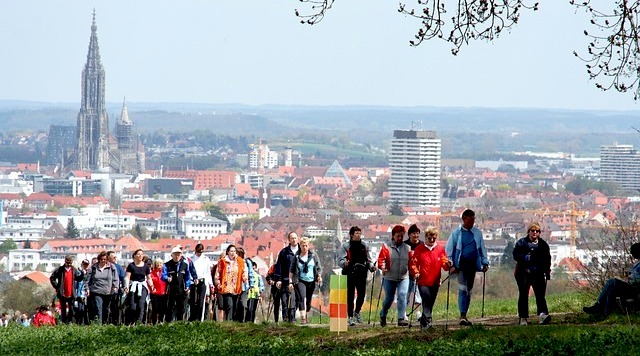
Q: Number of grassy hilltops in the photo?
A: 1